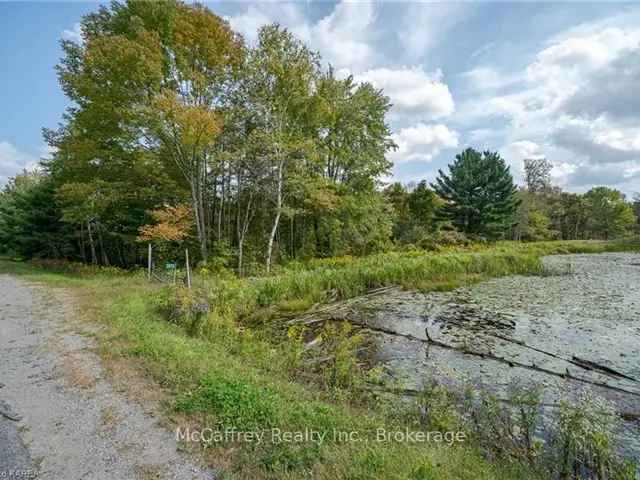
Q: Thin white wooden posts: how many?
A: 2